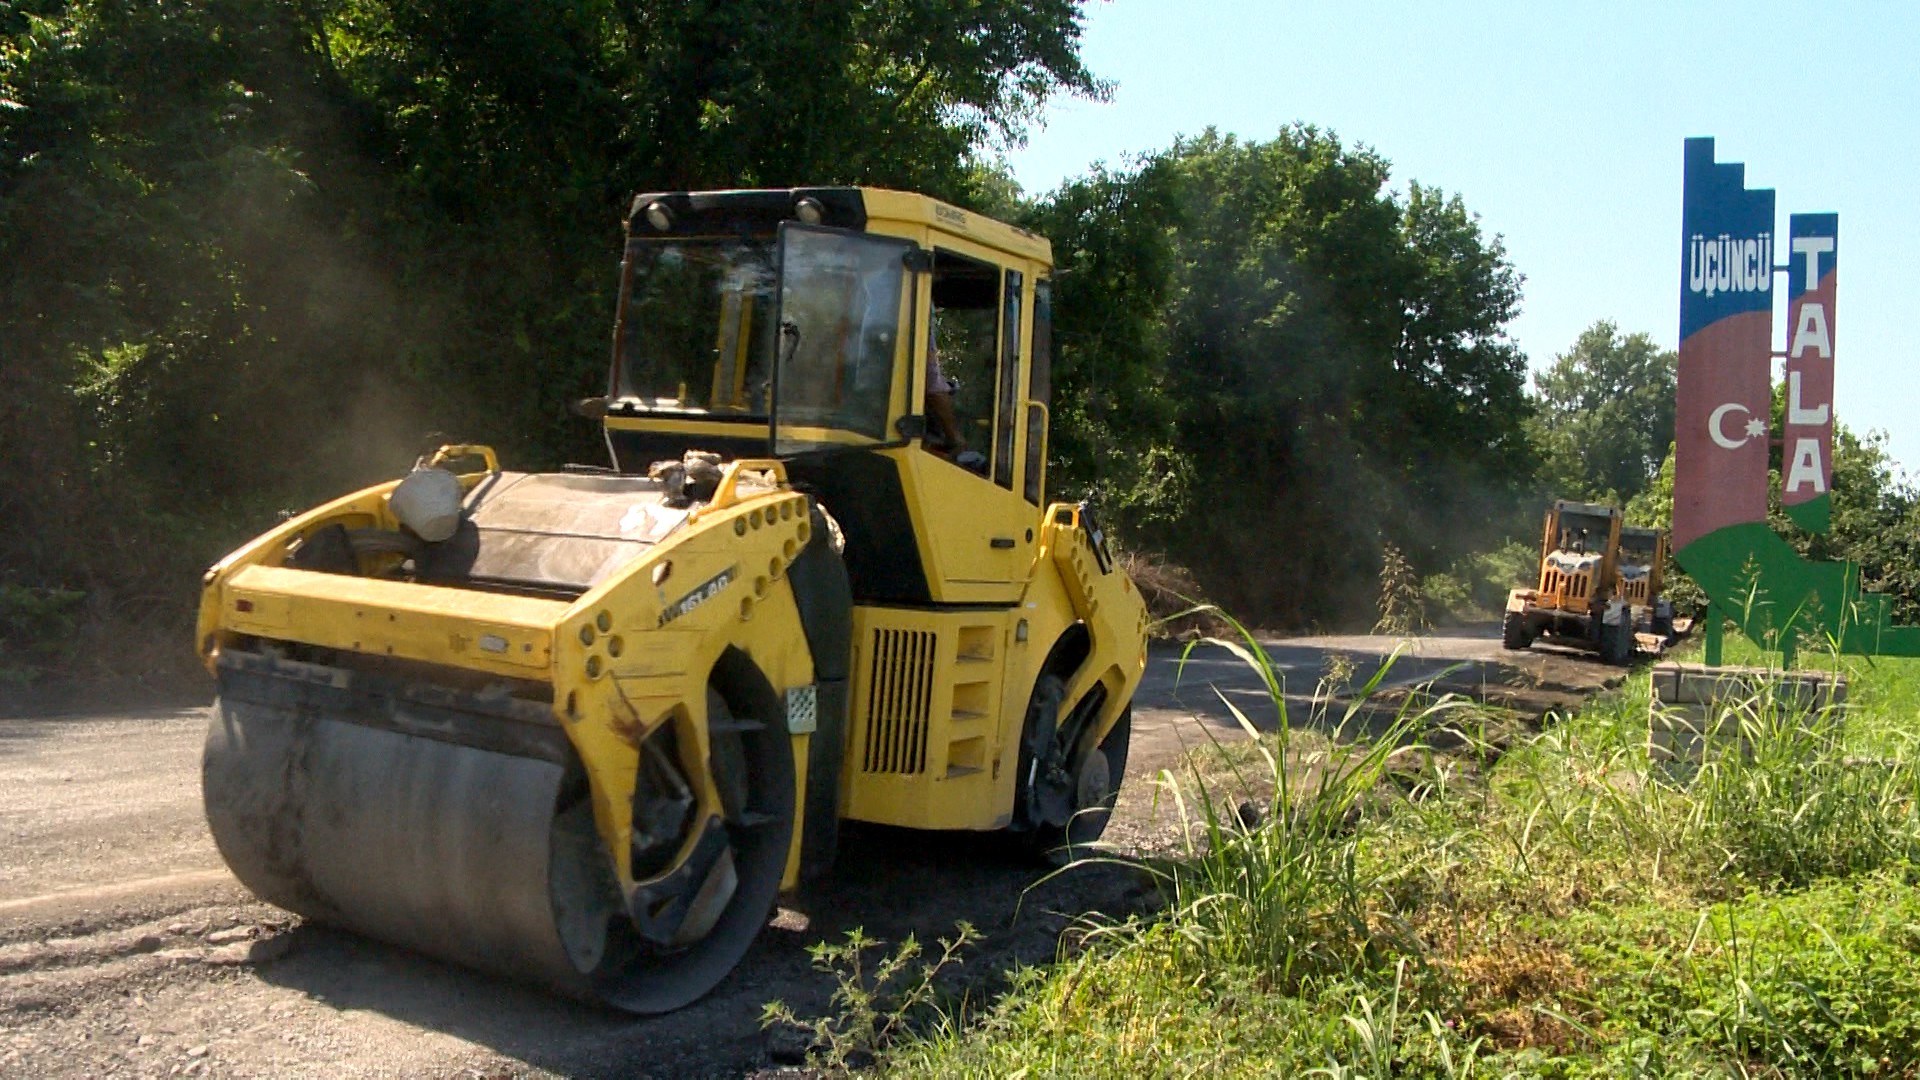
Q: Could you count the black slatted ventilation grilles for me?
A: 1